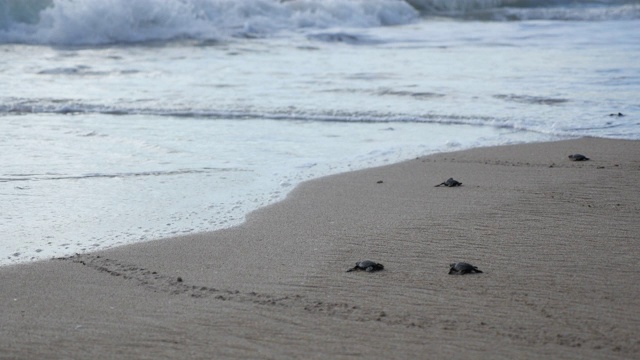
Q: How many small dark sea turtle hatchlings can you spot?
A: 4